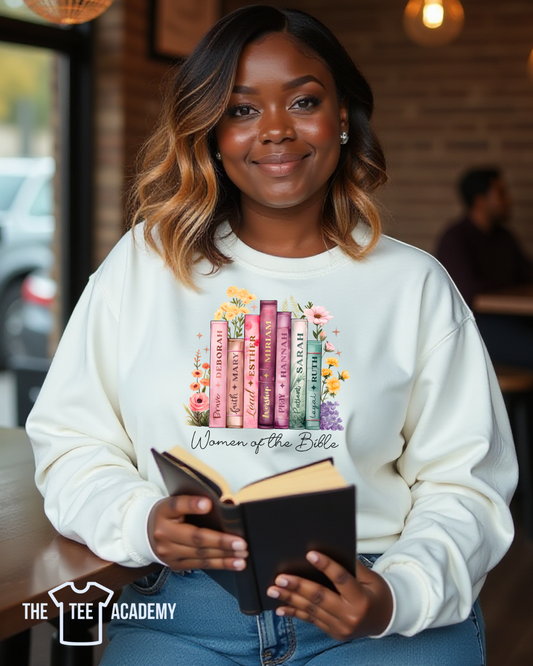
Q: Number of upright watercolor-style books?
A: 7